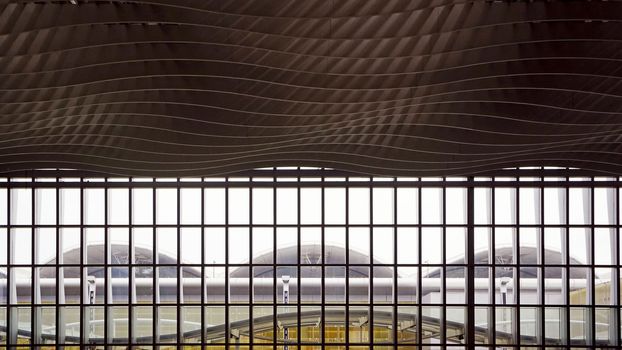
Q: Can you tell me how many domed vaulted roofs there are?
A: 3